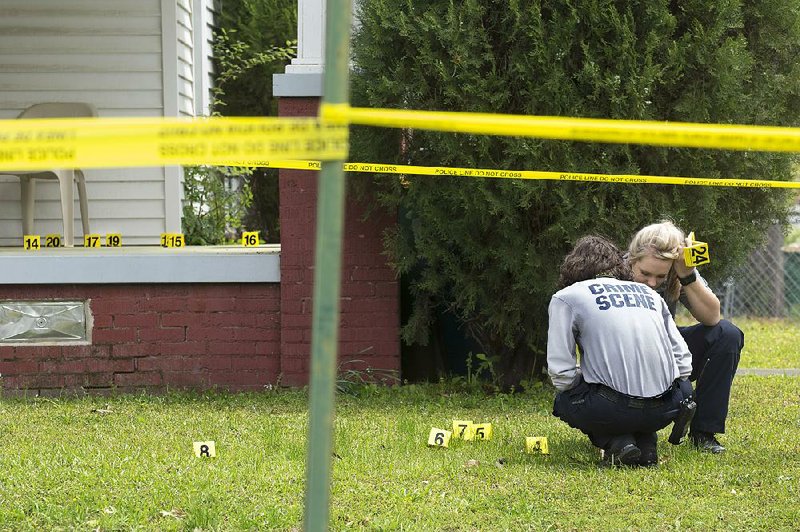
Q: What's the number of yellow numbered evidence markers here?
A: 13